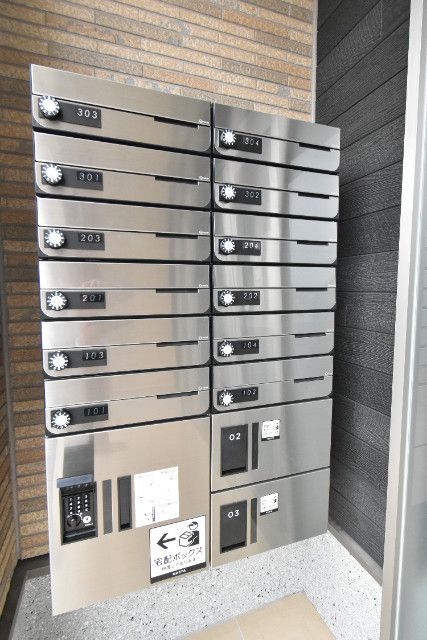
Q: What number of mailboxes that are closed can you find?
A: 12